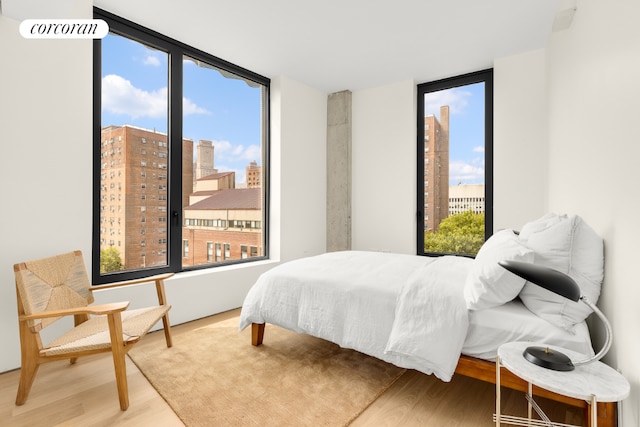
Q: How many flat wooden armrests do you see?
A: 2